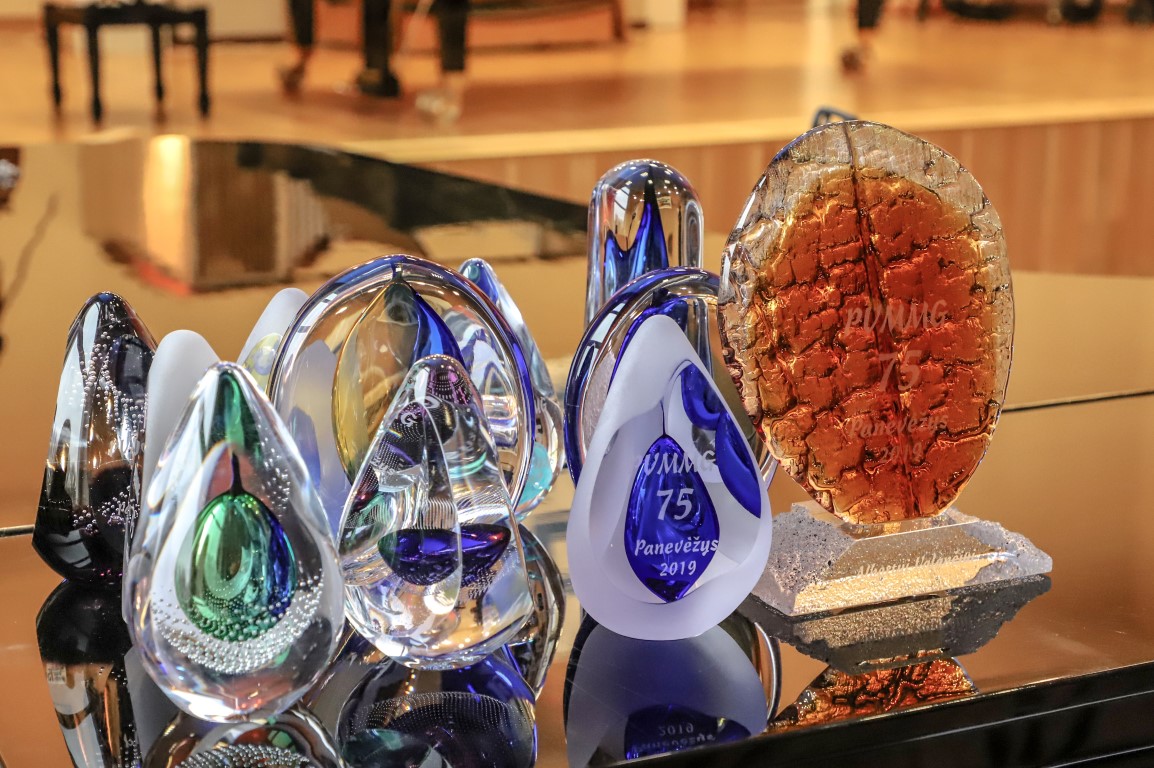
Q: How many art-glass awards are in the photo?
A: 11